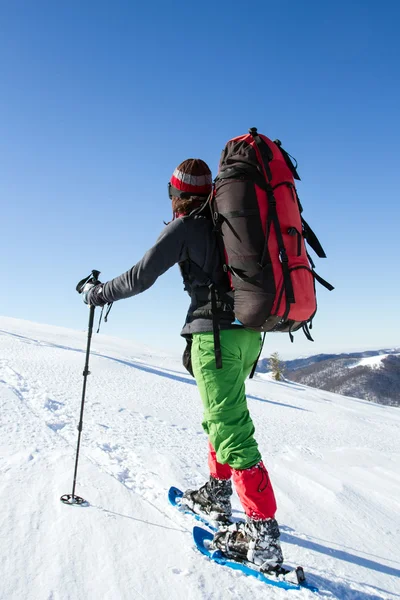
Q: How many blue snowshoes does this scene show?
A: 2